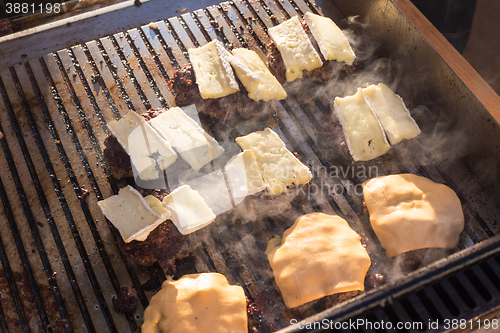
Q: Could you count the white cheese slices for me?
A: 12